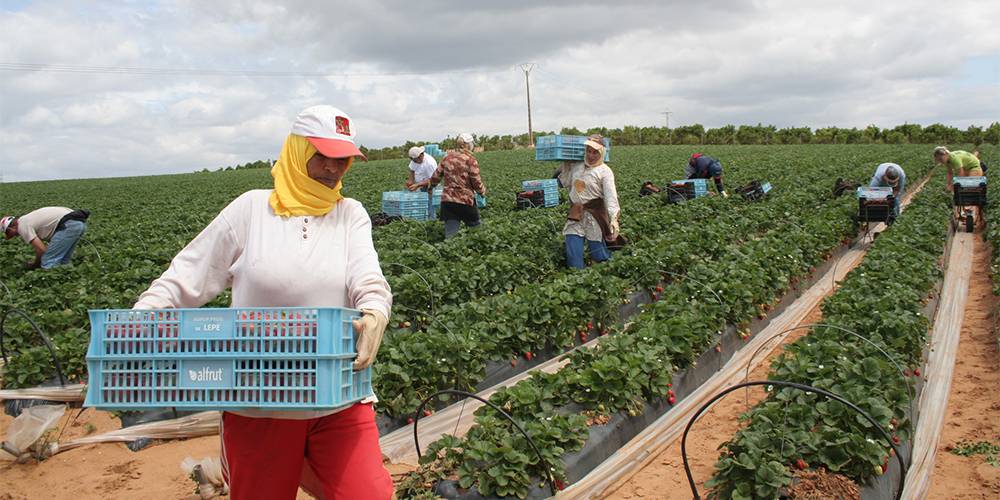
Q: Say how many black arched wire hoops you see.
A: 3